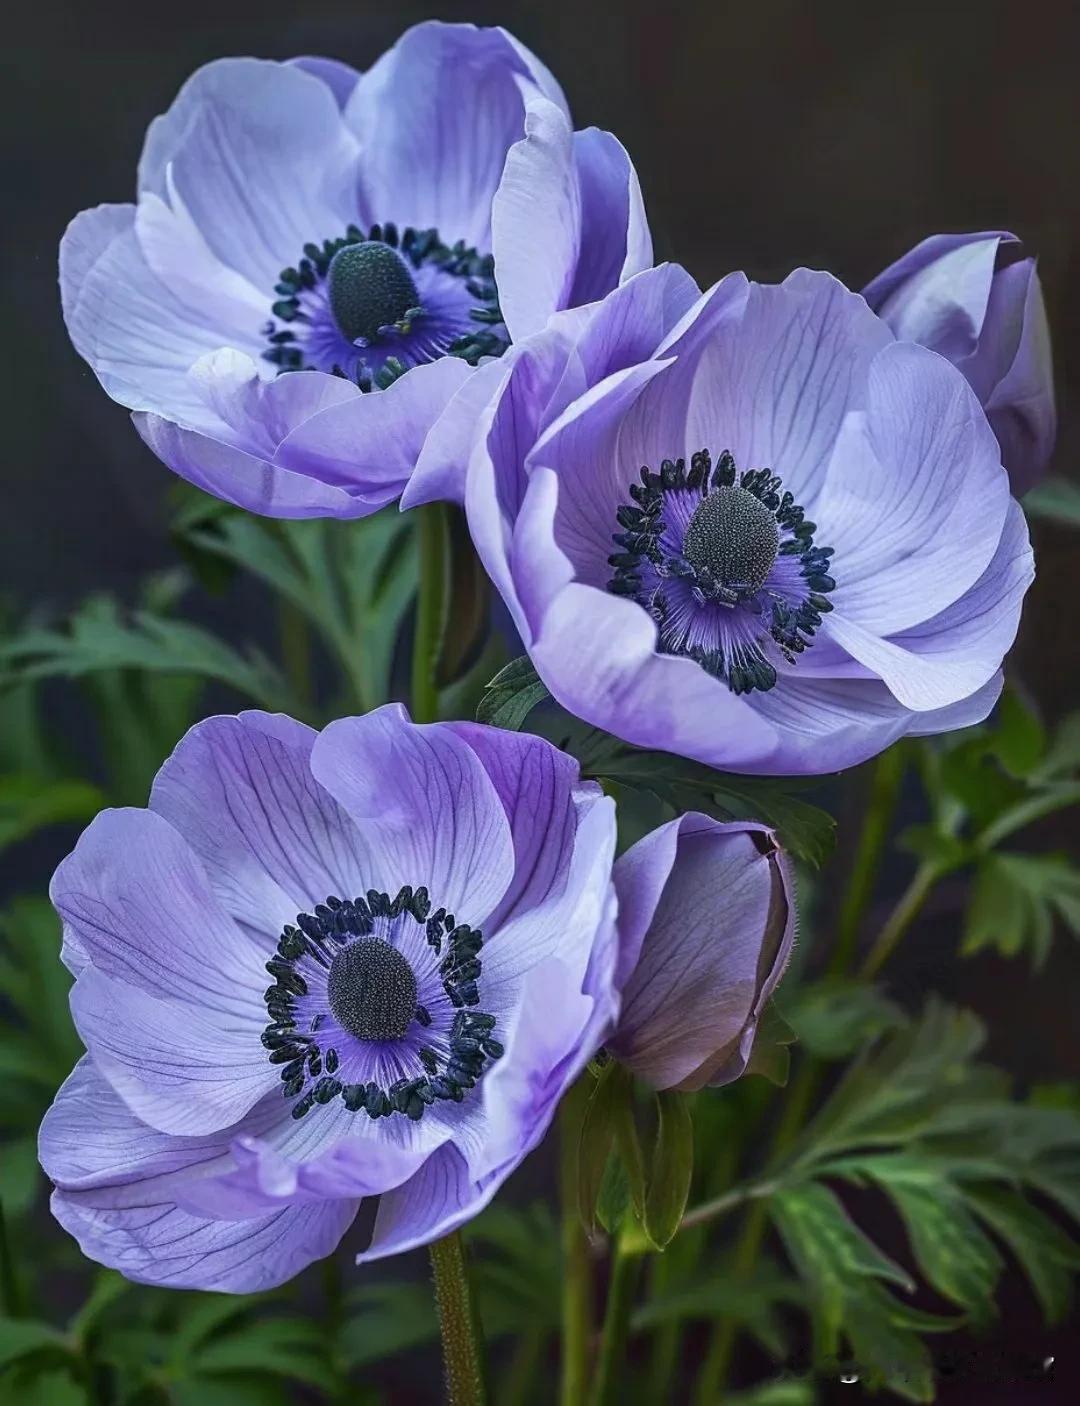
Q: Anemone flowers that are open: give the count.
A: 3